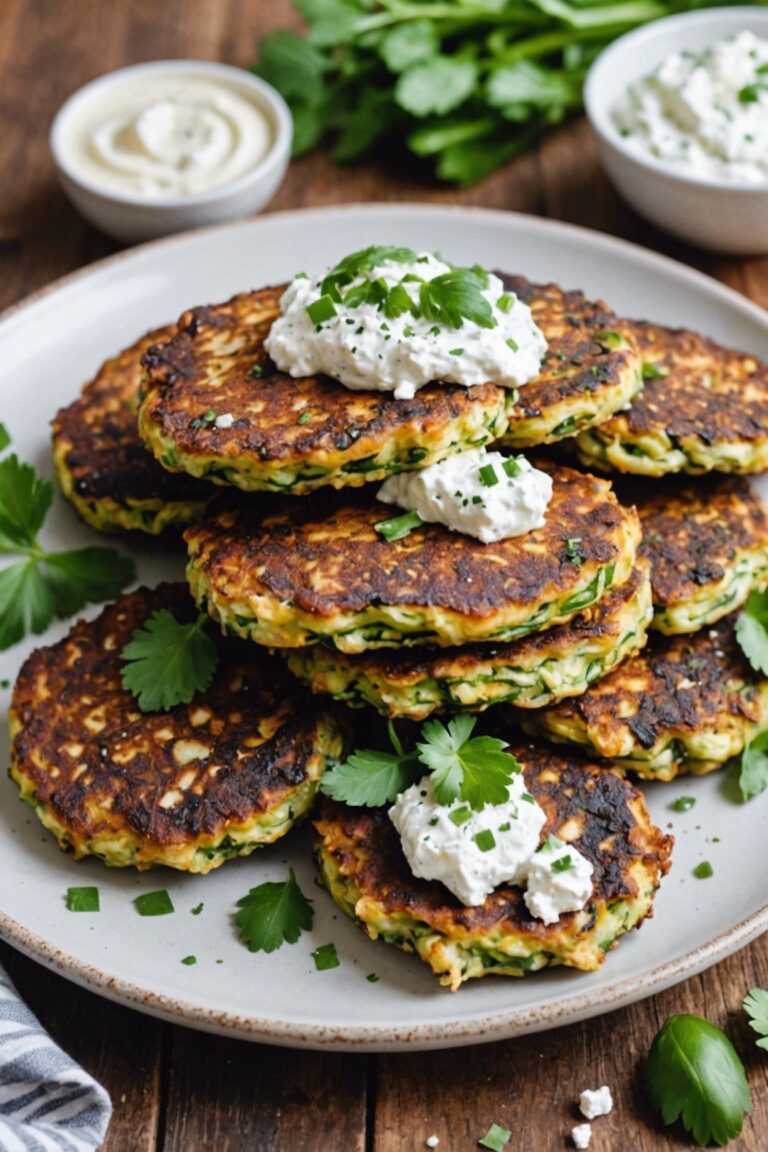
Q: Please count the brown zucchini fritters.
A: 10